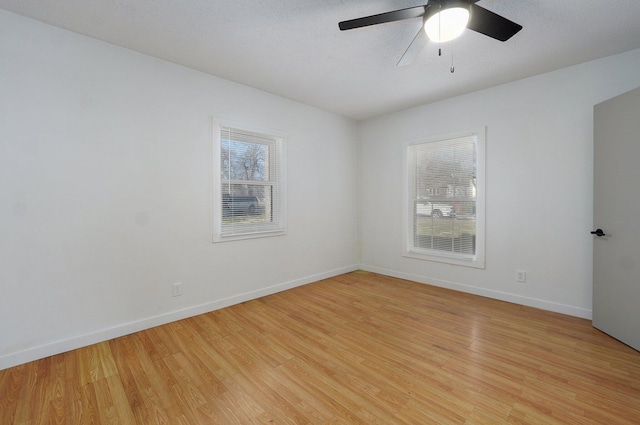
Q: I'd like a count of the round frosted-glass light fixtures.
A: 1